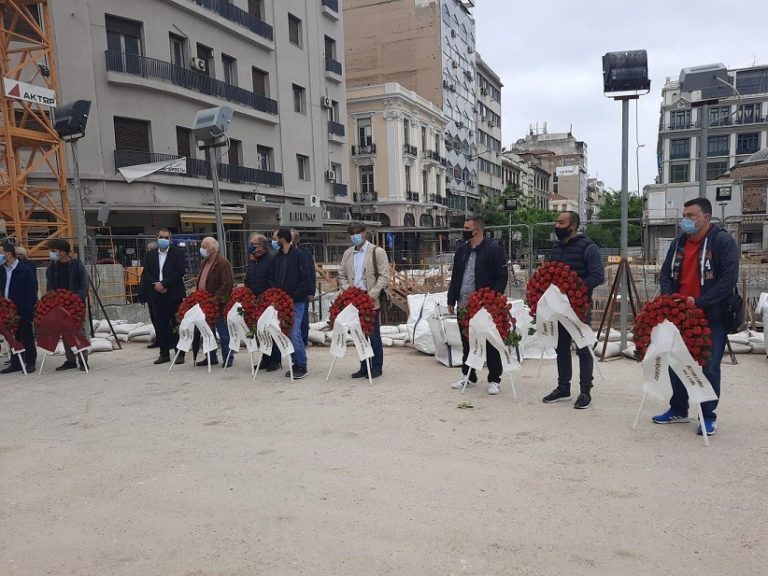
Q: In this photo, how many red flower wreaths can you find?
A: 9